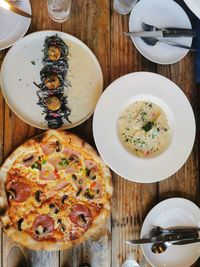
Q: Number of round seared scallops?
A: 3